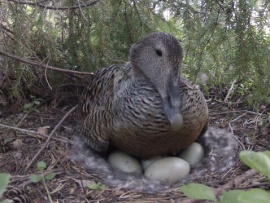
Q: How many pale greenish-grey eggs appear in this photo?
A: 4